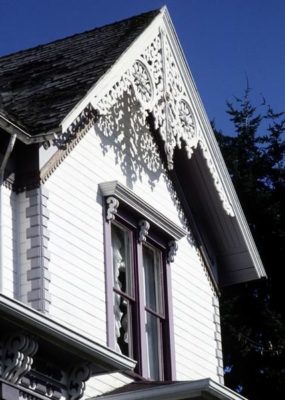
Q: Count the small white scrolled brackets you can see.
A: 3